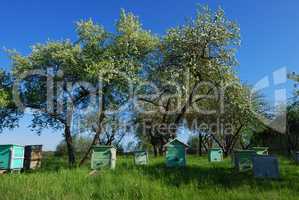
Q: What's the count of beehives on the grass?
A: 9